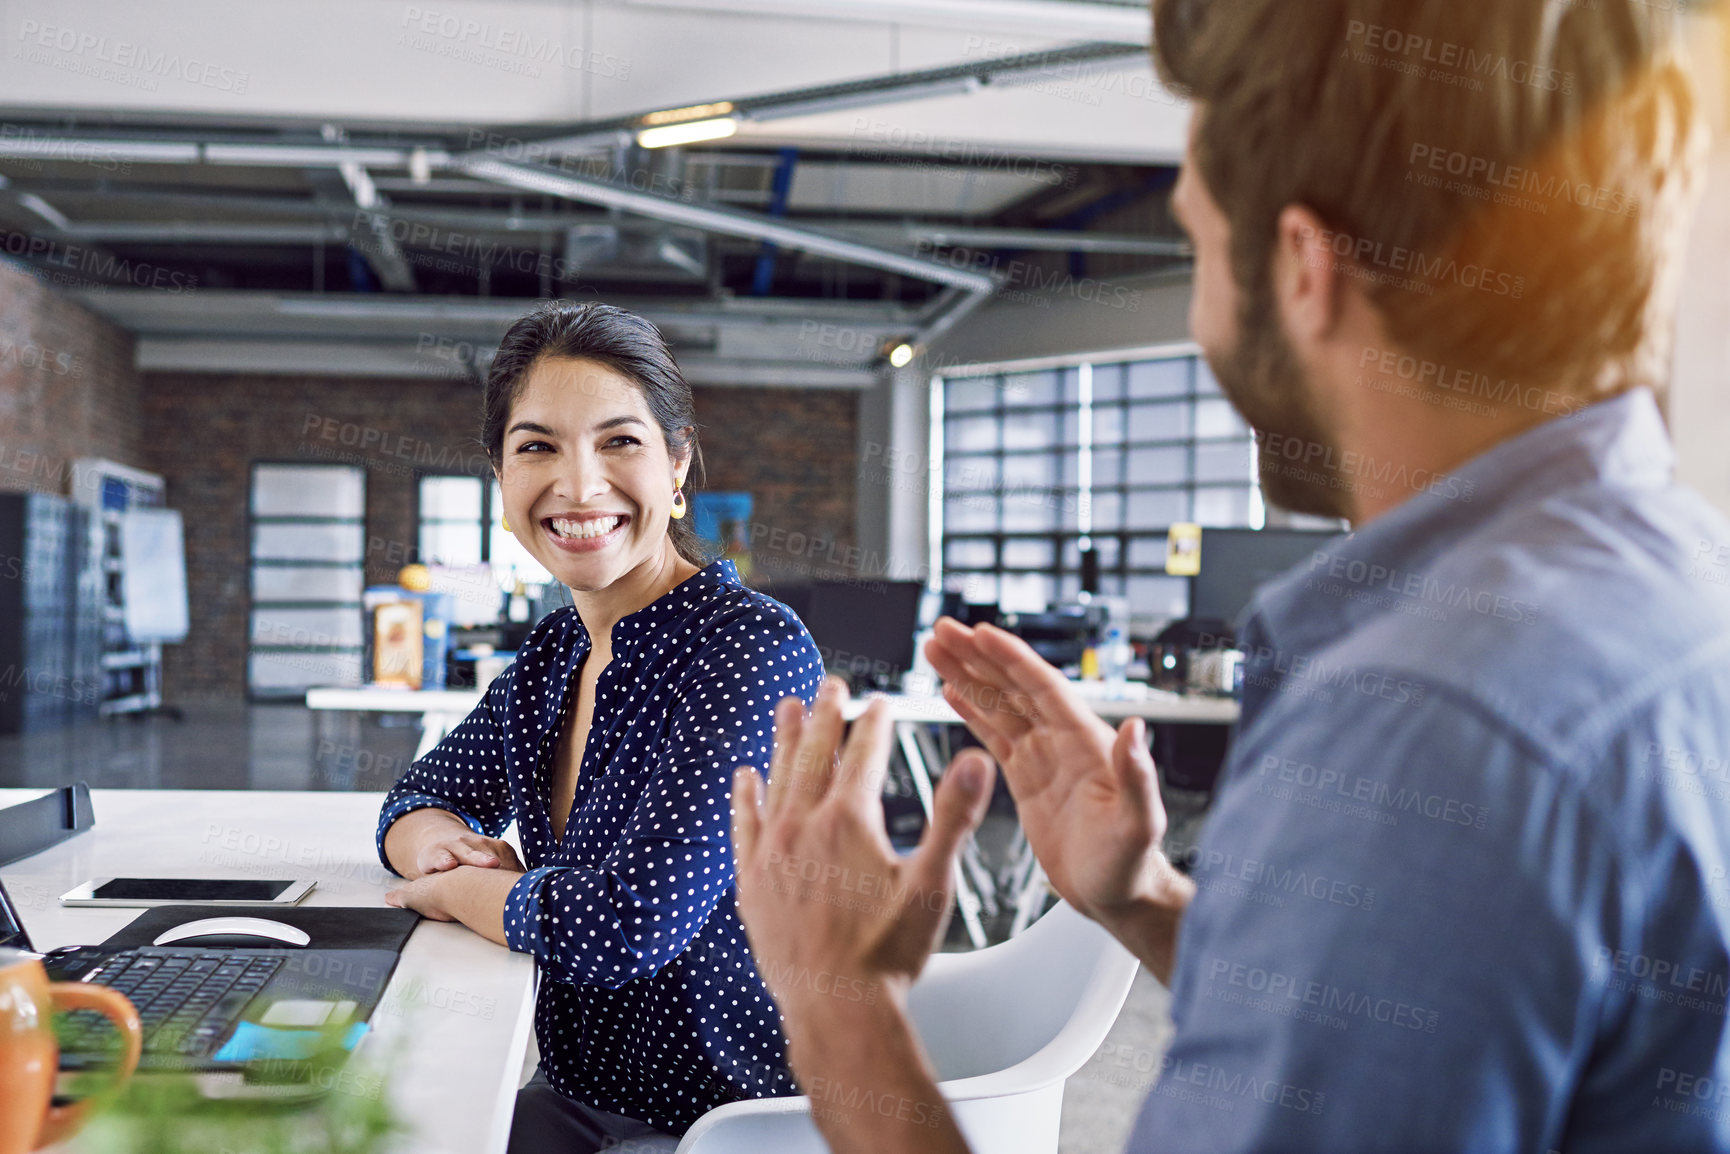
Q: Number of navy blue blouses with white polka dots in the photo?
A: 1